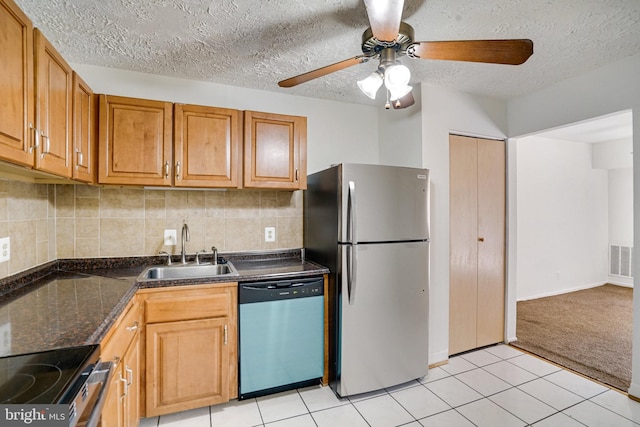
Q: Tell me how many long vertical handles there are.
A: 2